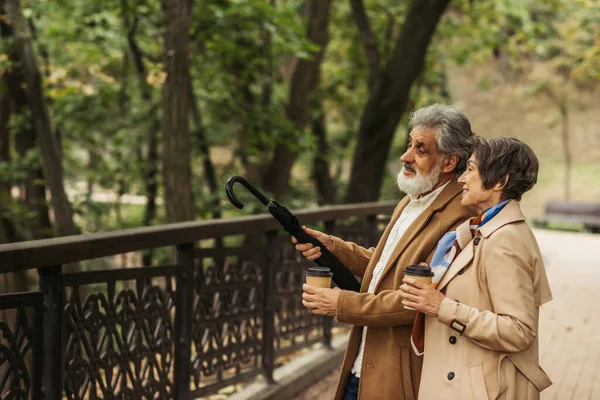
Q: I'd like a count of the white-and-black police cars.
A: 0